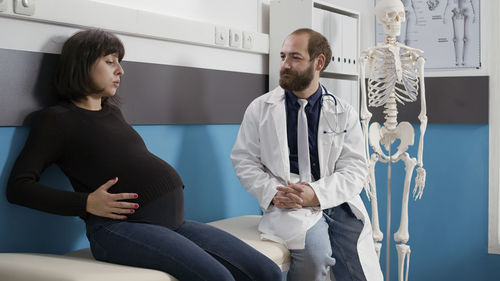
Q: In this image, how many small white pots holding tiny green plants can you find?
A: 0